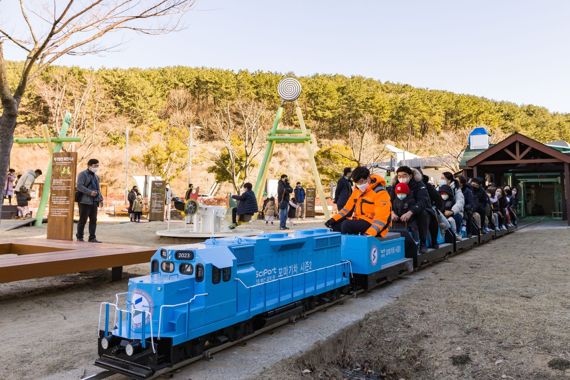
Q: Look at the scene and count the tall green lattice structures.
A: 2